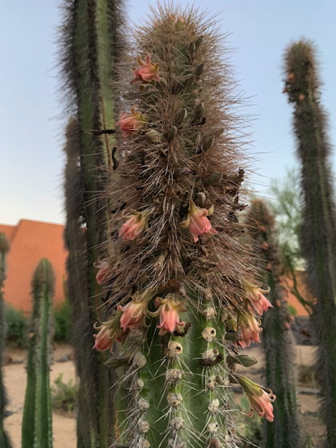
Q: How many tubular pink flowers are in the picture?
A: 11